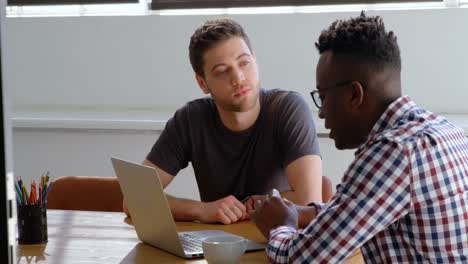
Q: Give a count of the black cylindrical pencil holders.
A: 1